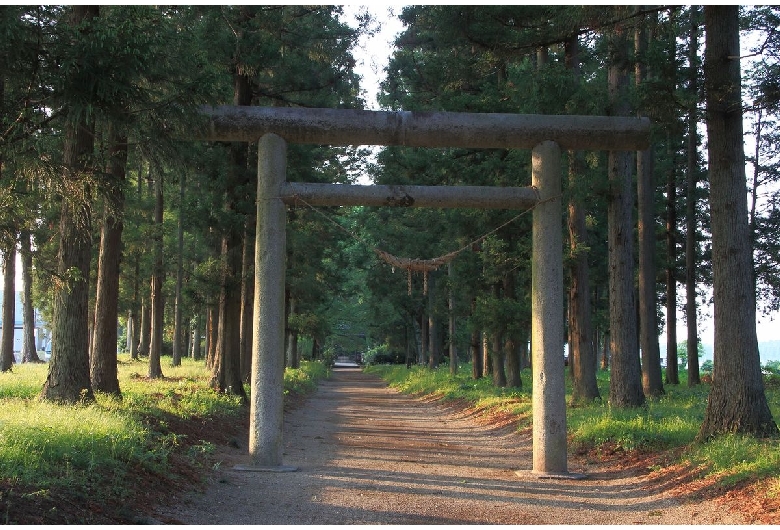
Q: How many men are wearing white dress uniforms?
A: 0